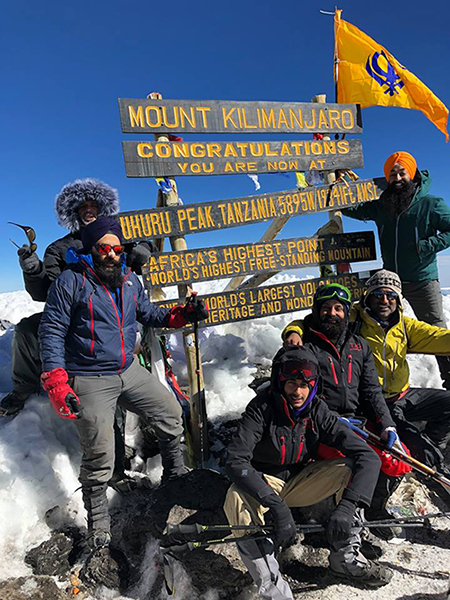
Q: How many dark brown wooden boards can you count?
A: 5